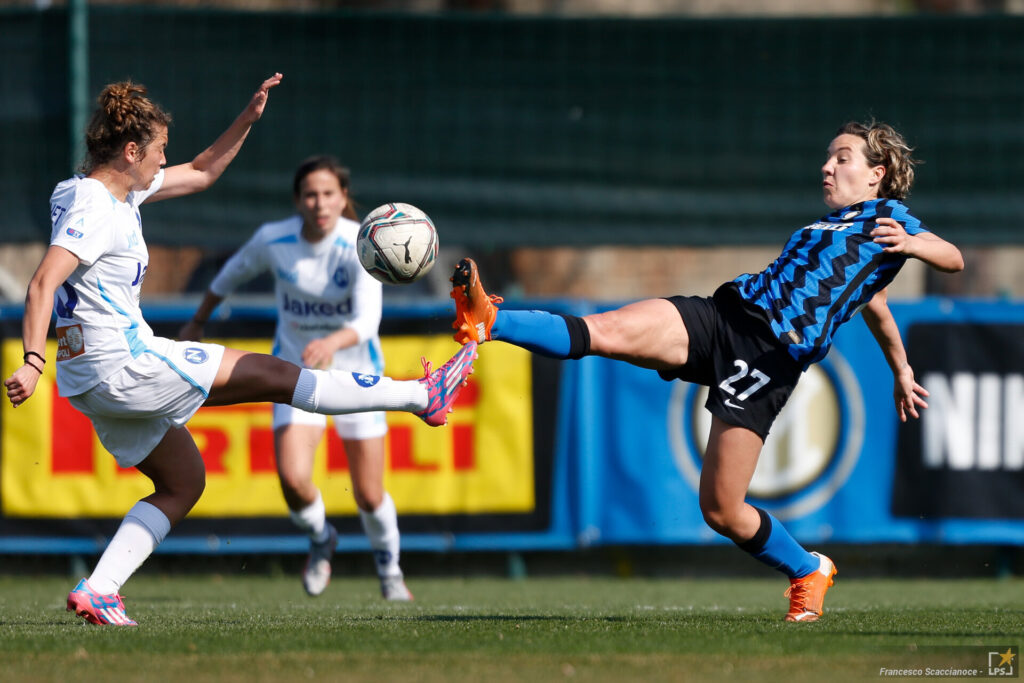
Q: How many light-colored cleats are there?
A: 2